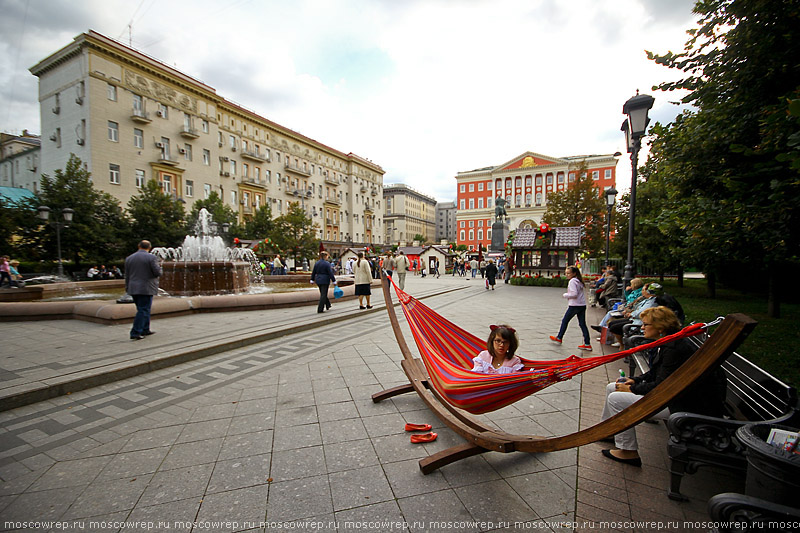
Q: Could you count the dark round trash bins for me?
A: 1